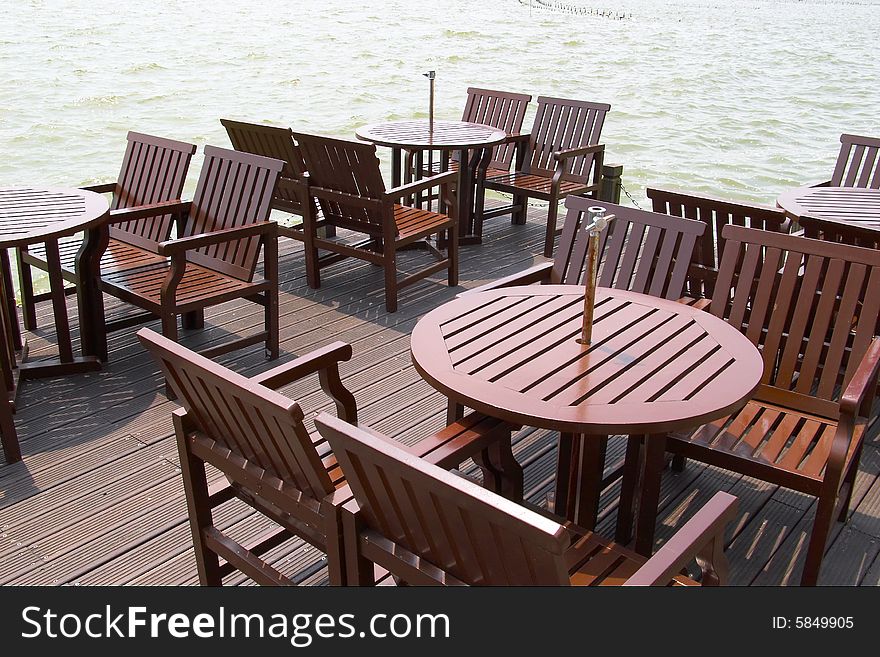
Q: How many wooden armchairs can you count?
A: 13